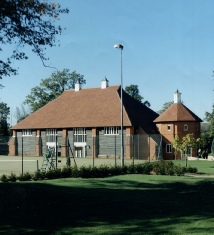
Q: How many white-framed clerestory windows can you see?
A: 4